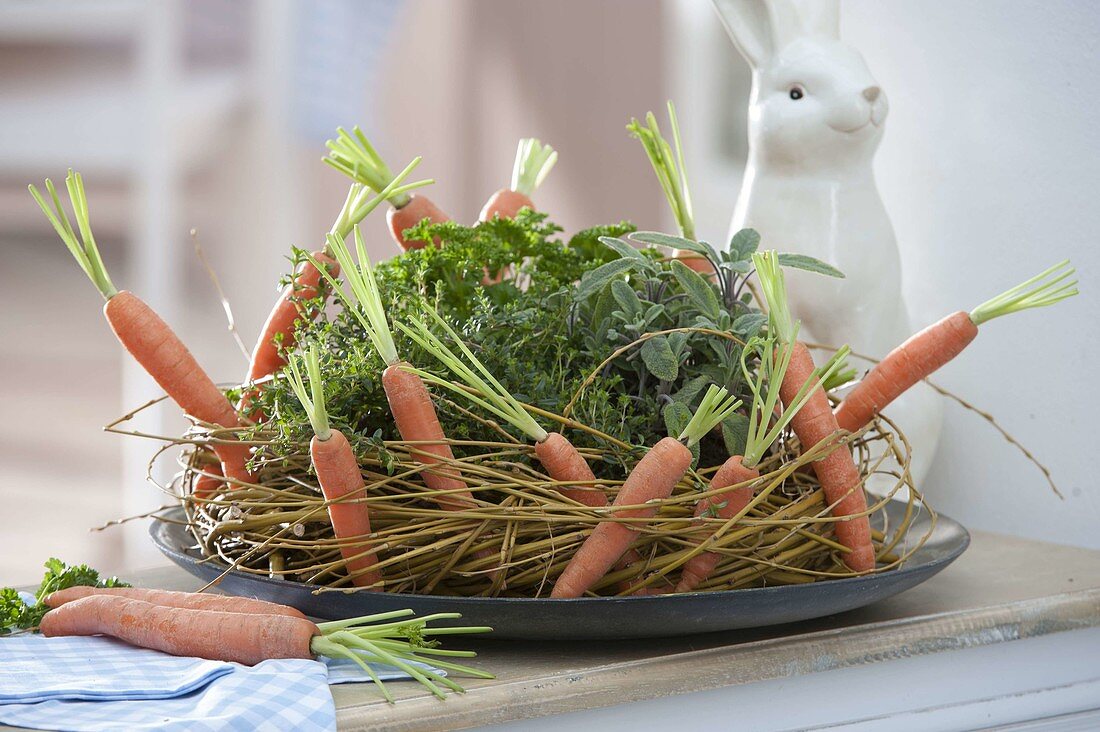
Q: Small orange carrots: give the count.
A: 14